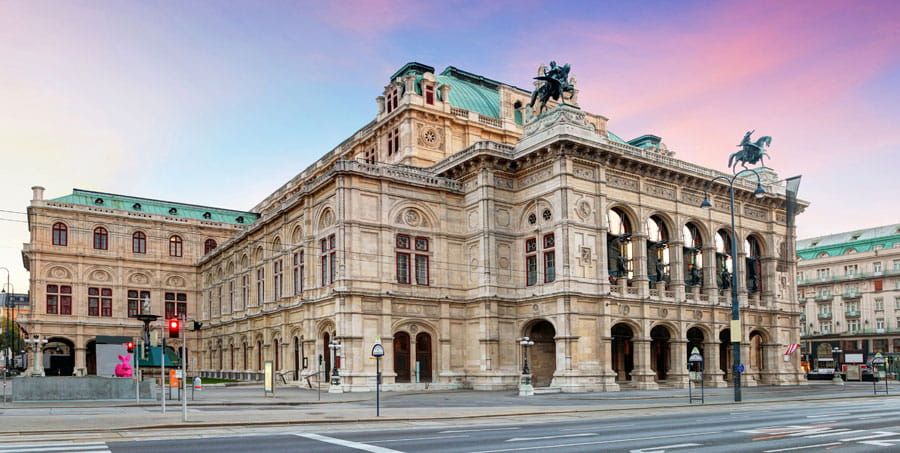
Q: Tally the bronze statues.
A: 2